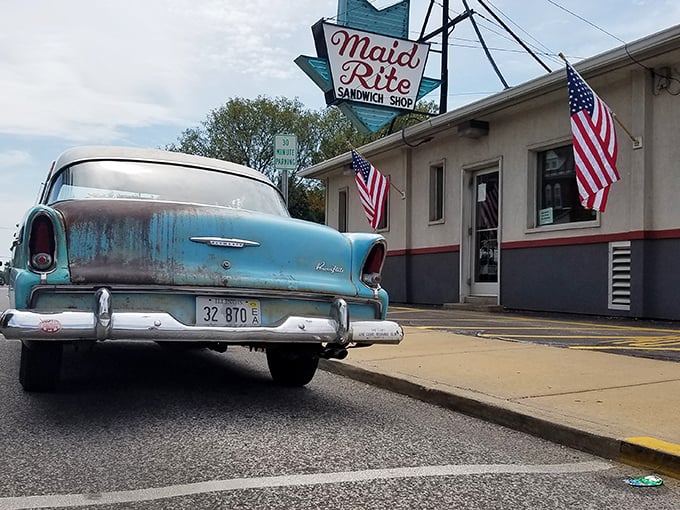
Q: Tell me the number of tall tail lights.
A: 2